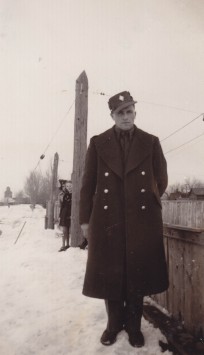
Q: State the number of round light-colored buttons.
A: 6